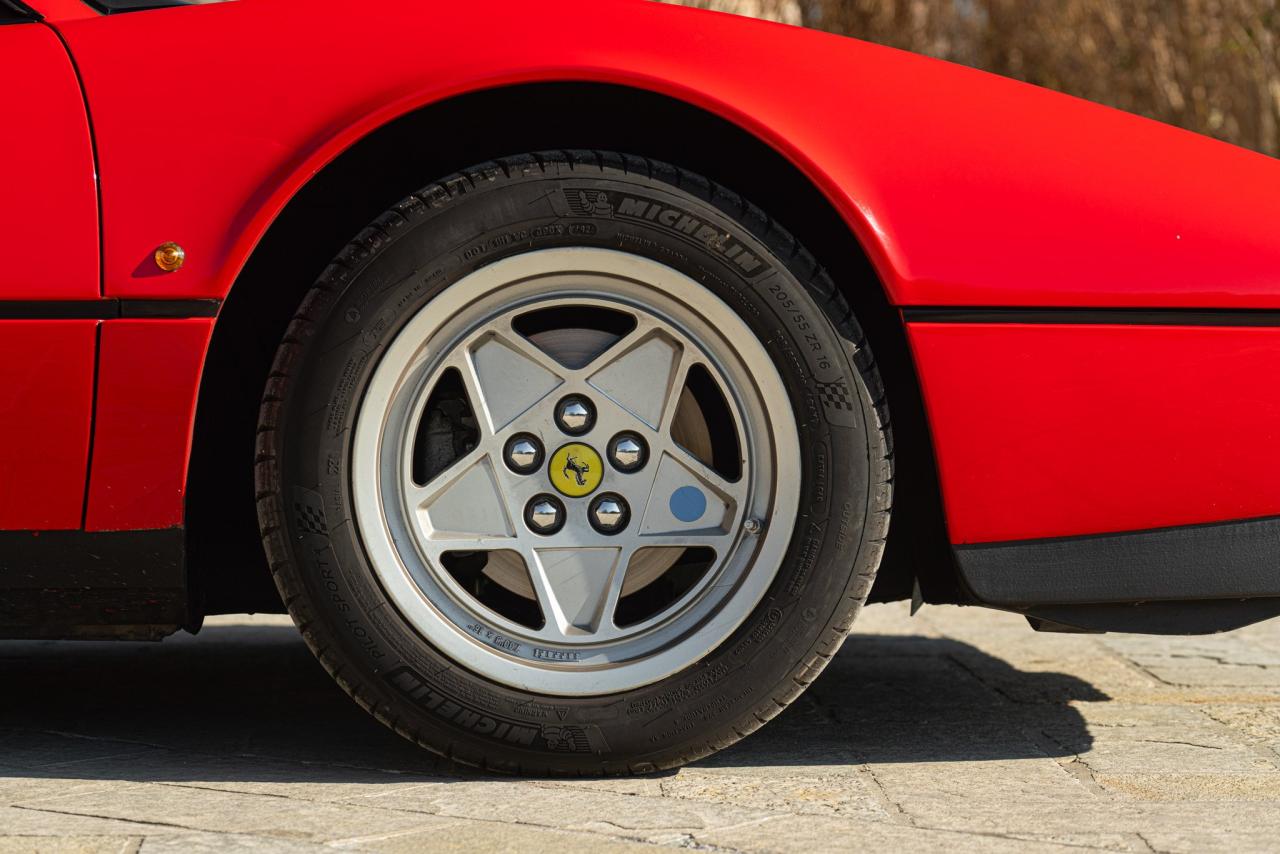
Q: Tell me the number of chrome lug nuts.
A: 5